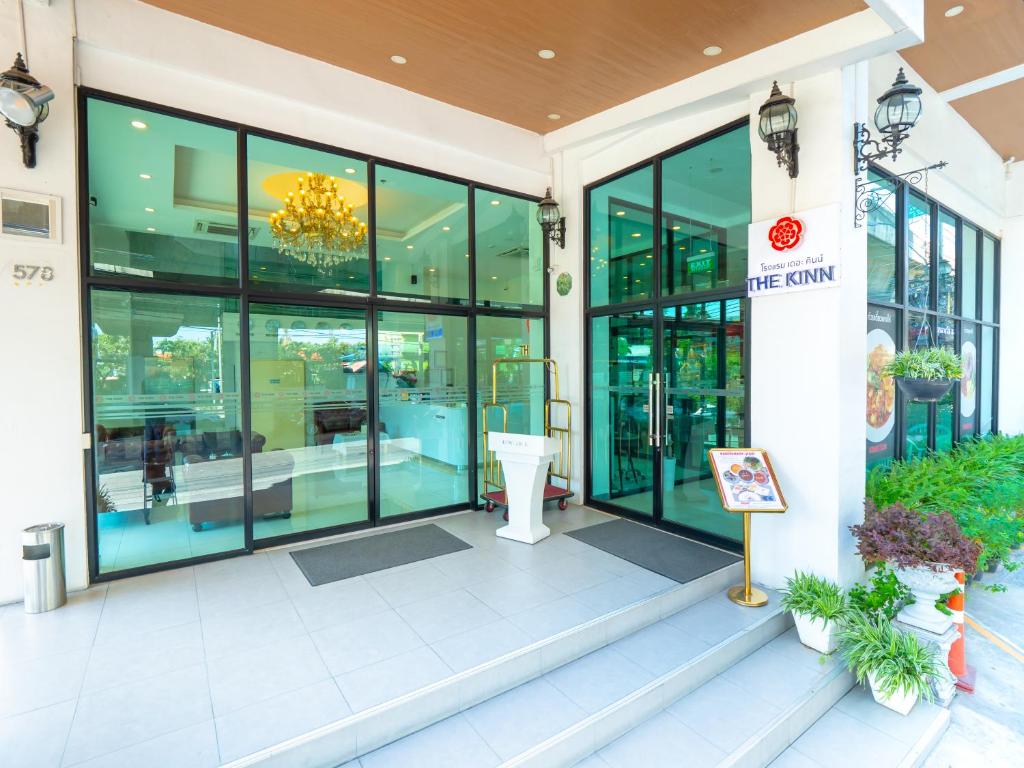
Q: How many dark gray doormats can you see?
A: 2